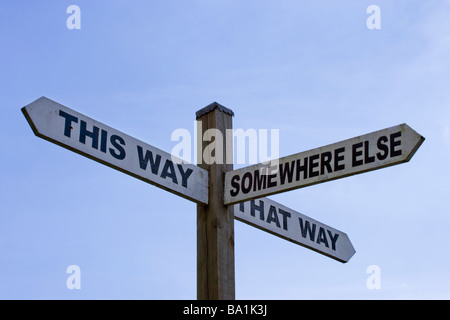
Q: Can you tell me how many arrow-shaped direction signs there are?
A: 3